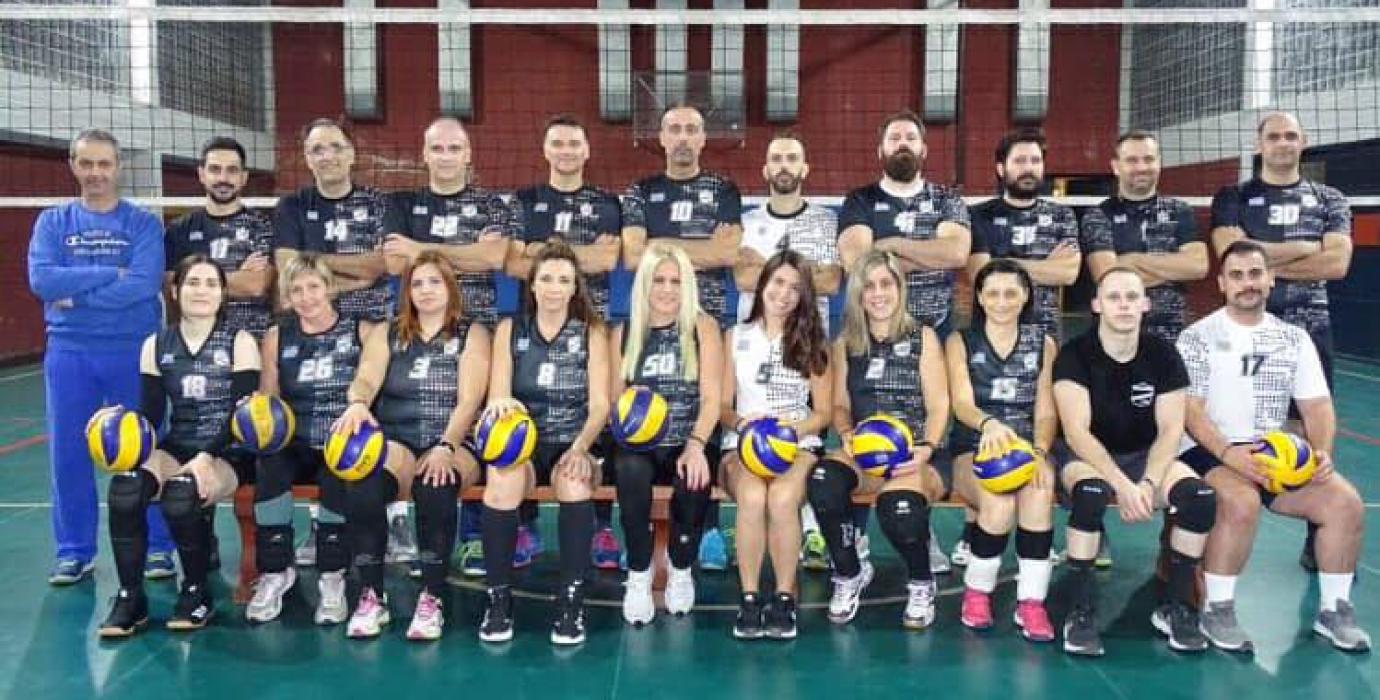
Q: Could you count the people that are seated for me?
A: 10